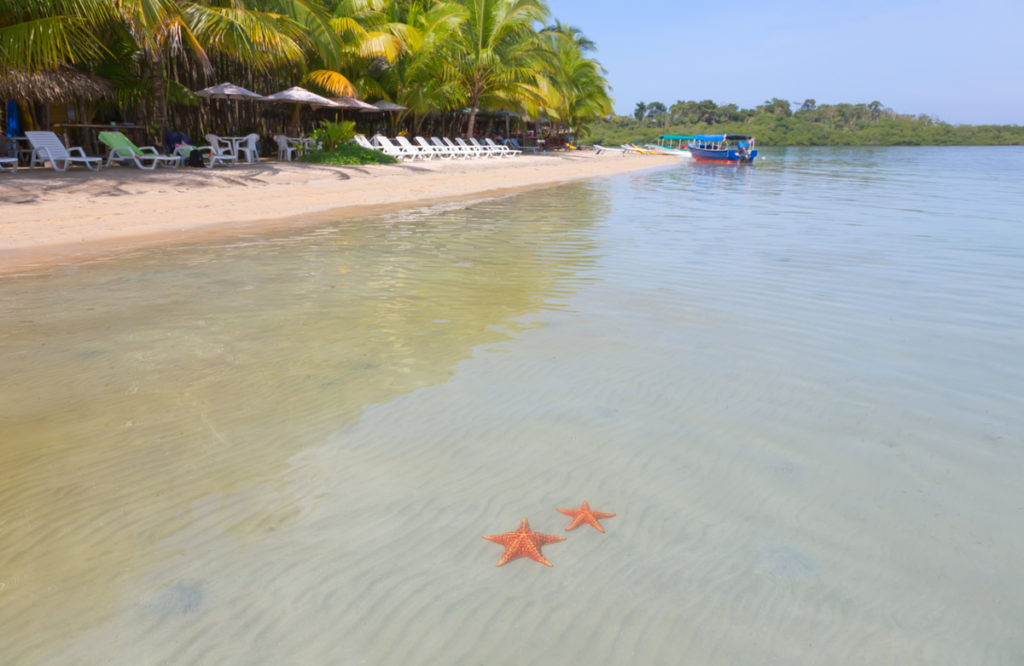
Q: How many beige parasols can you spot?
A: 4